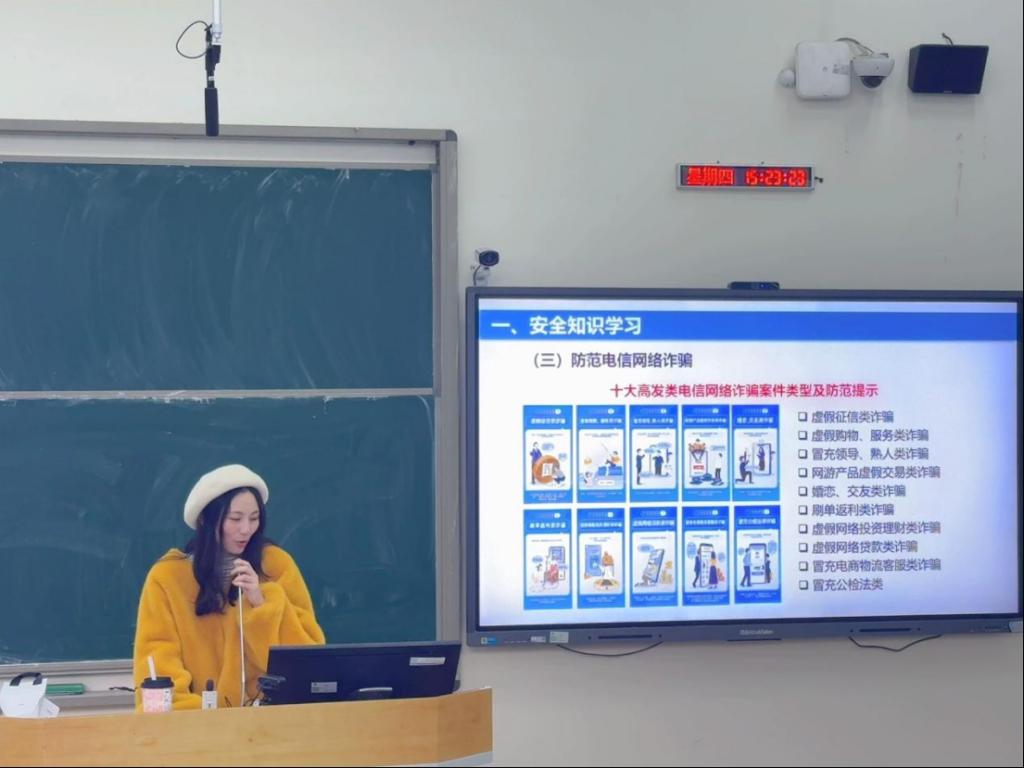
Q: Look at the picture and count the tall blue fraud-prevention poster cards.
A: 10